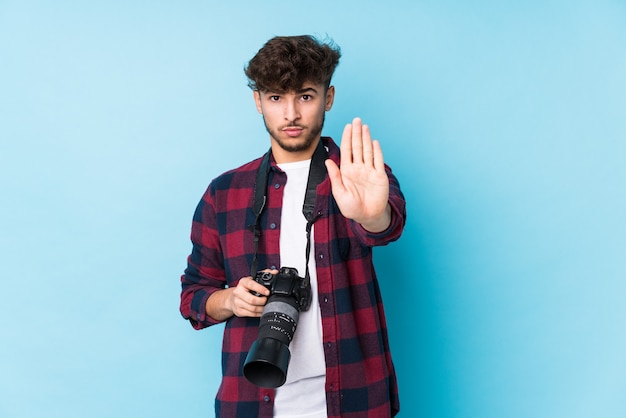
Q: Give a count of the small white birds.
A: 0